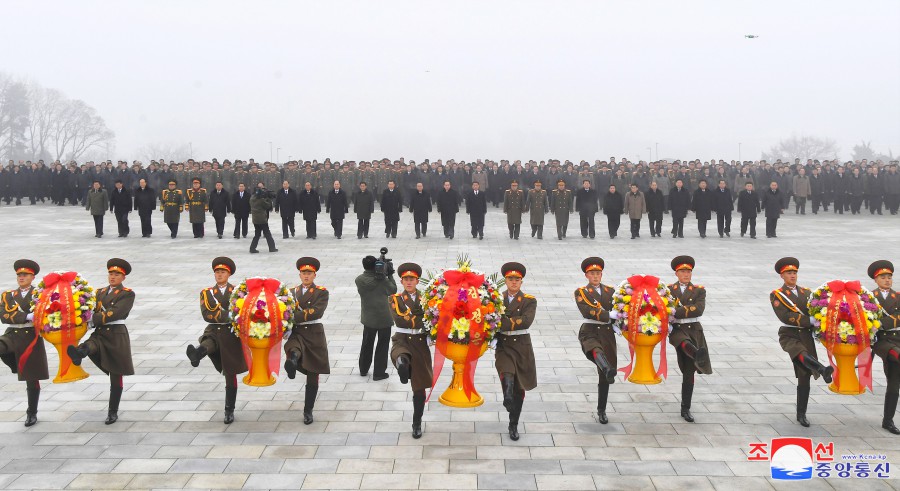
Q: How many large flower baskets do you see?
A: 5